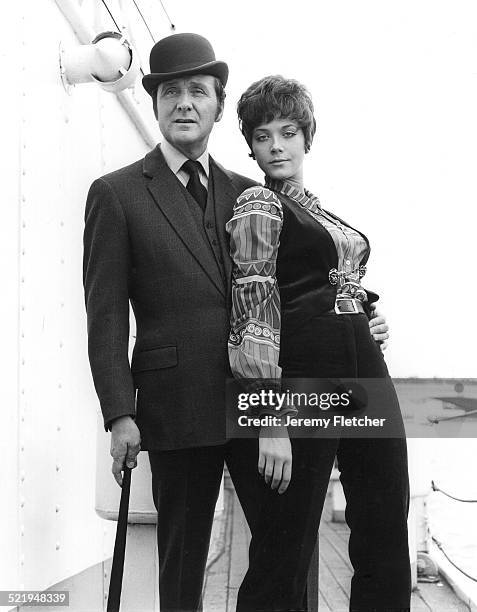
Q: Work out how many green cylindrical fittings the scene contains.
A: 0